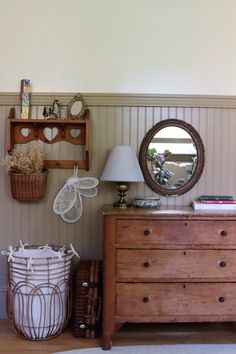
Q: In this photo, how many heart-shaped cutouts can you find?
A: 3